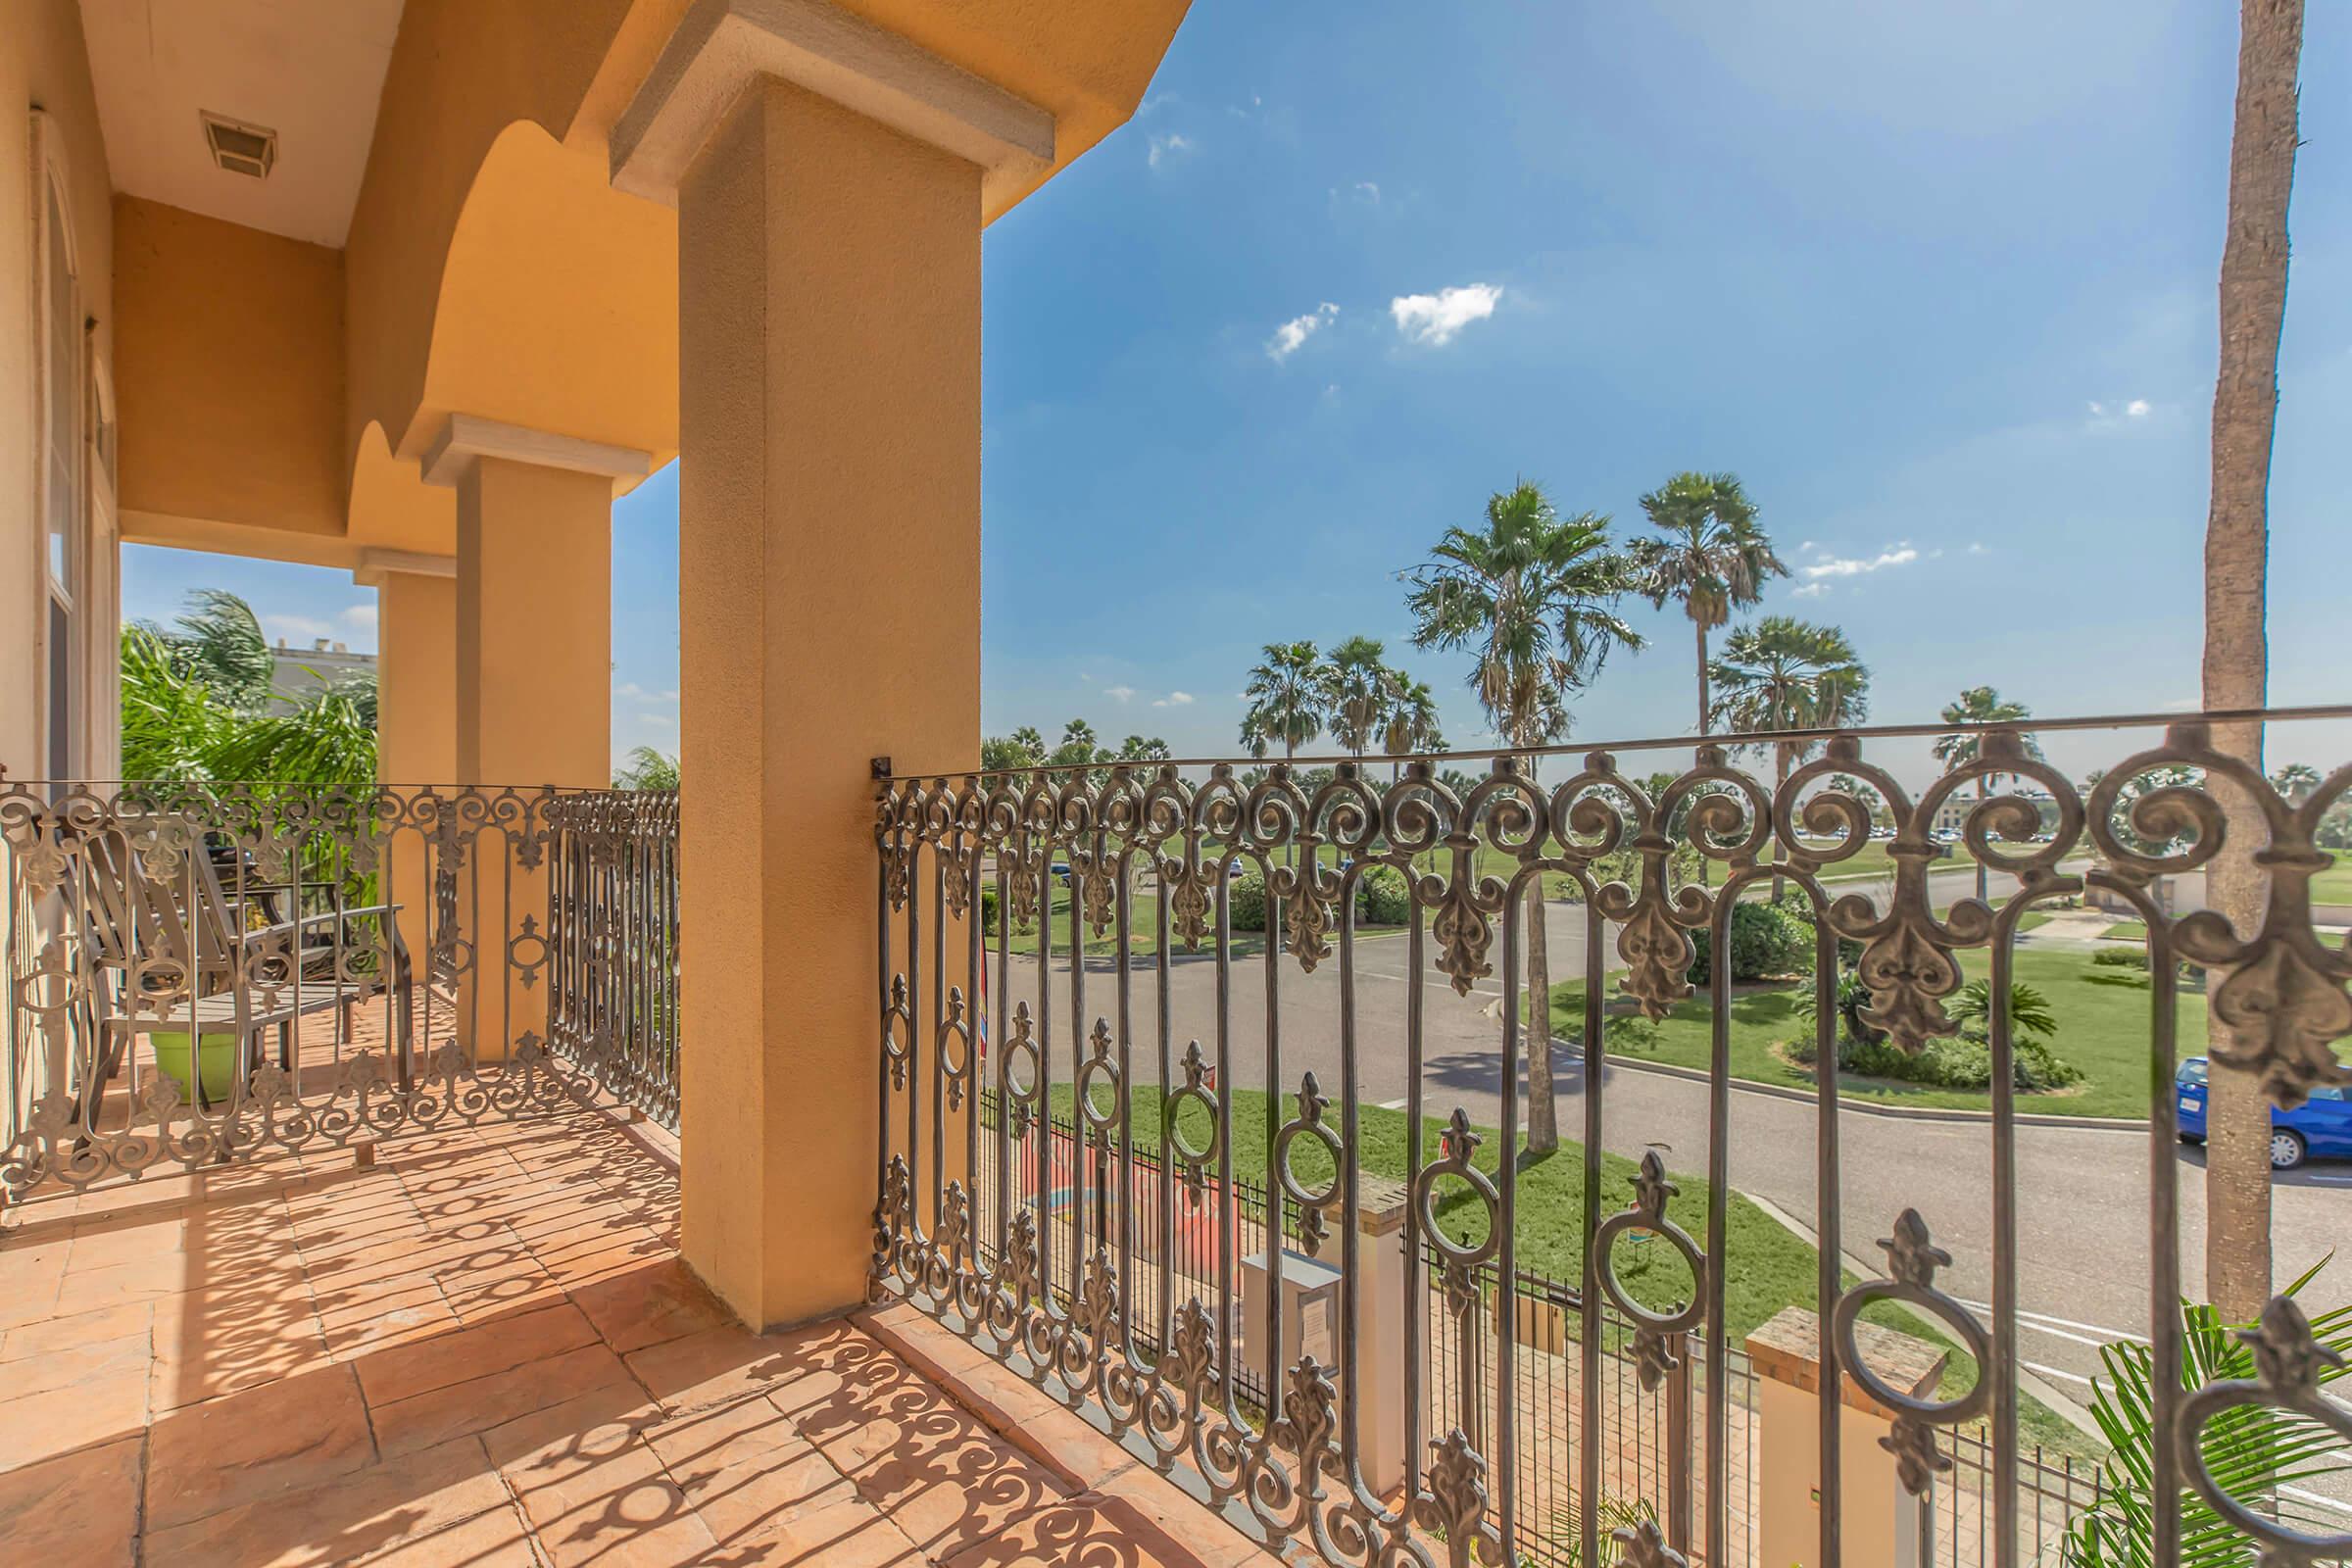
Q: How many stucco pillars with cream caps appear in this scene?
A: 3